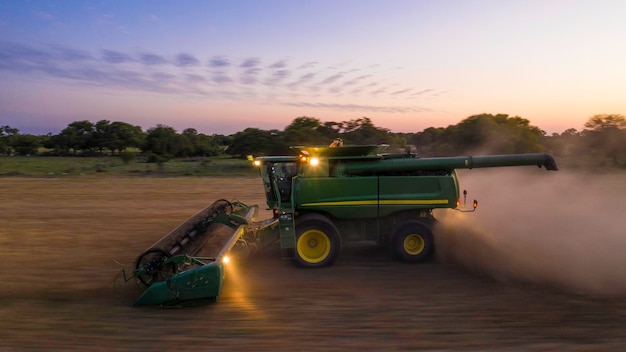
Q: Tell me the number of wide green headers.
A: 1